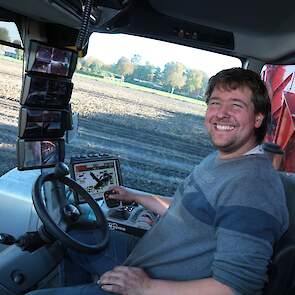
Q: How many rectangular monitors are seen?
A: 5